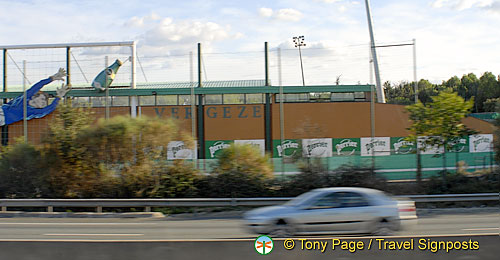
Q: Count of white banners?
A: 6